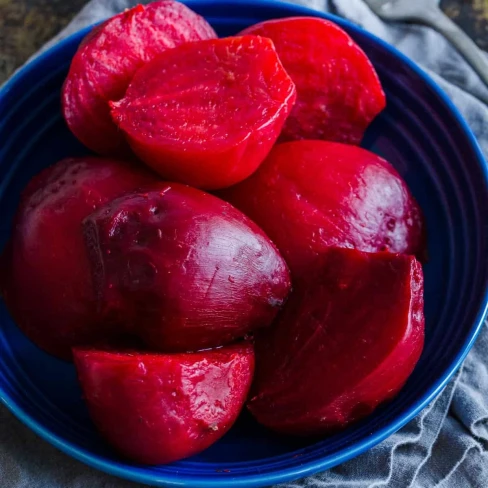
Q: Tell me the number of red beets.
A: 8